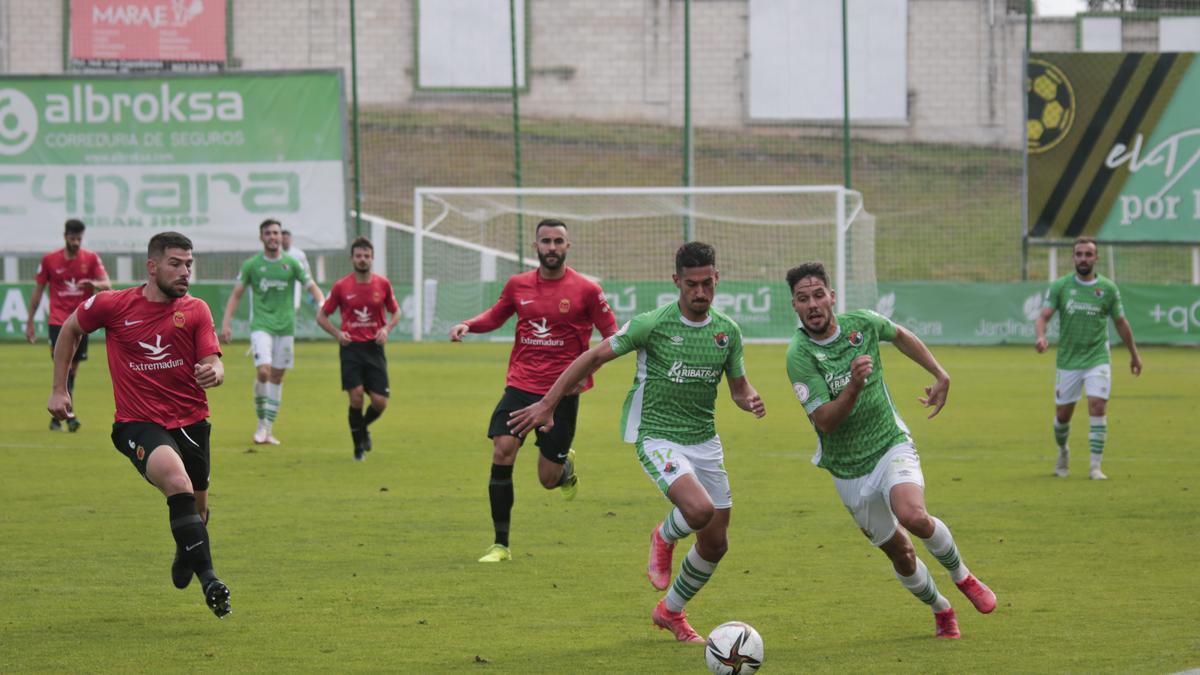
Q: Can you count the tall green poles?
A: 5